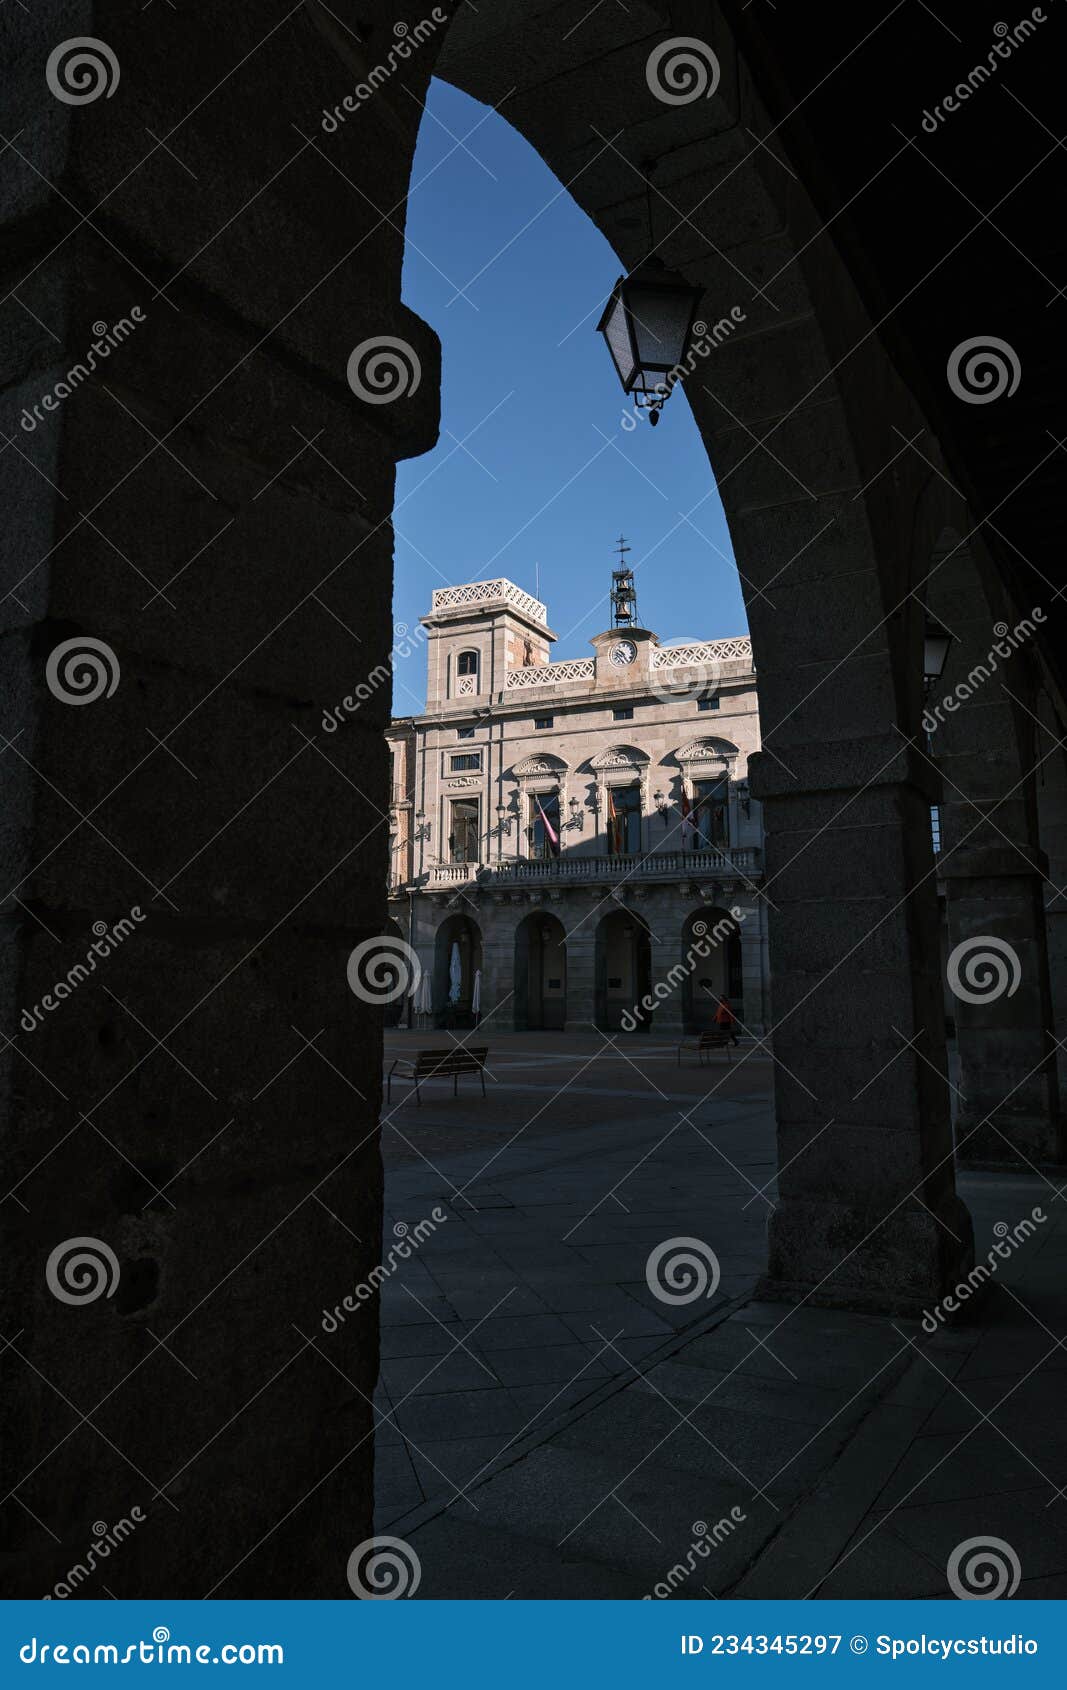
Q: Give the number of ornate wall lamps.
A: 5